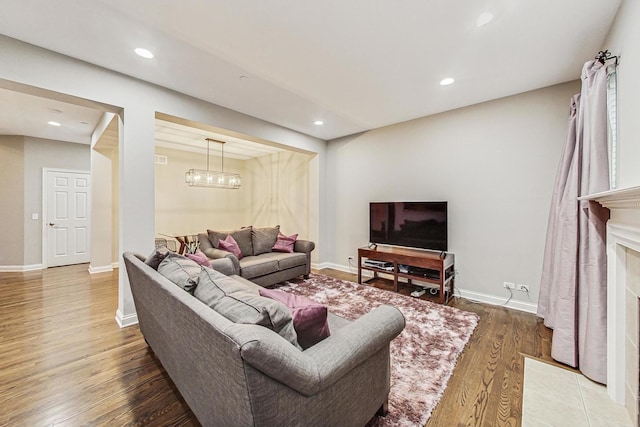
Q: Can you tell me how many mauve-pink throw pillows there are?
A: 4